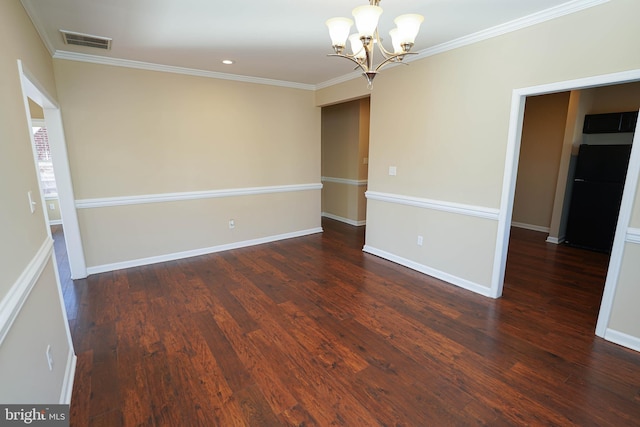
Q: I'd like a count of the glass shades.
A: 5